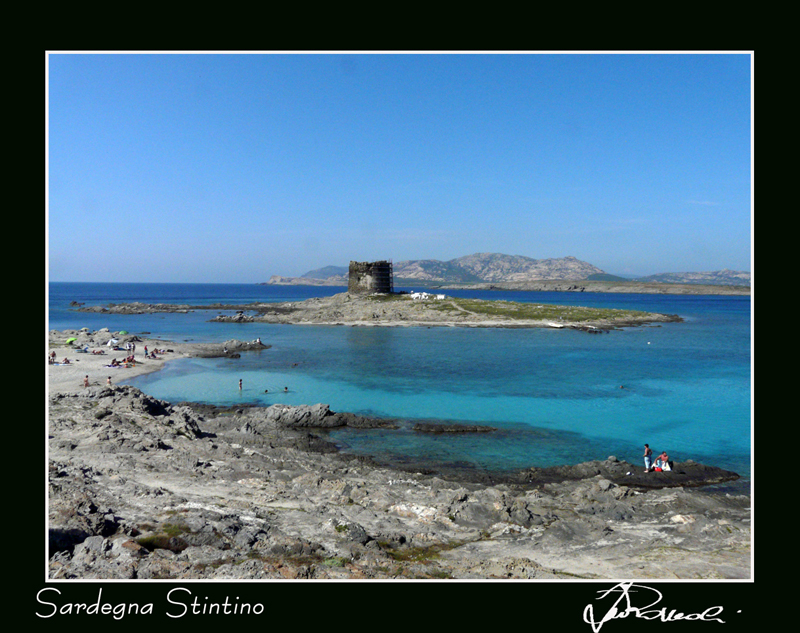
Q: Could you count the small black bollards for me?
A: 0